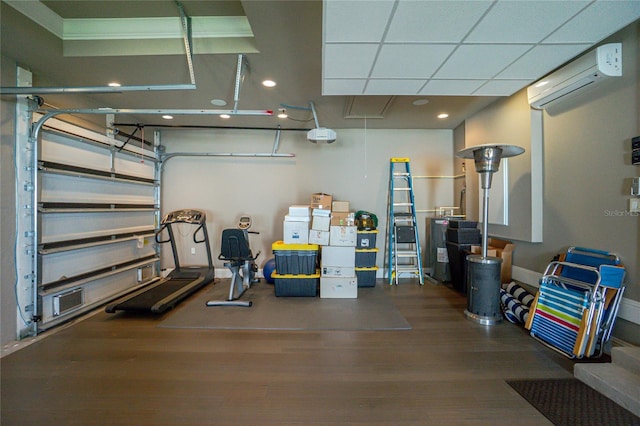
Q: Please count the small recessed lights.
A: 6